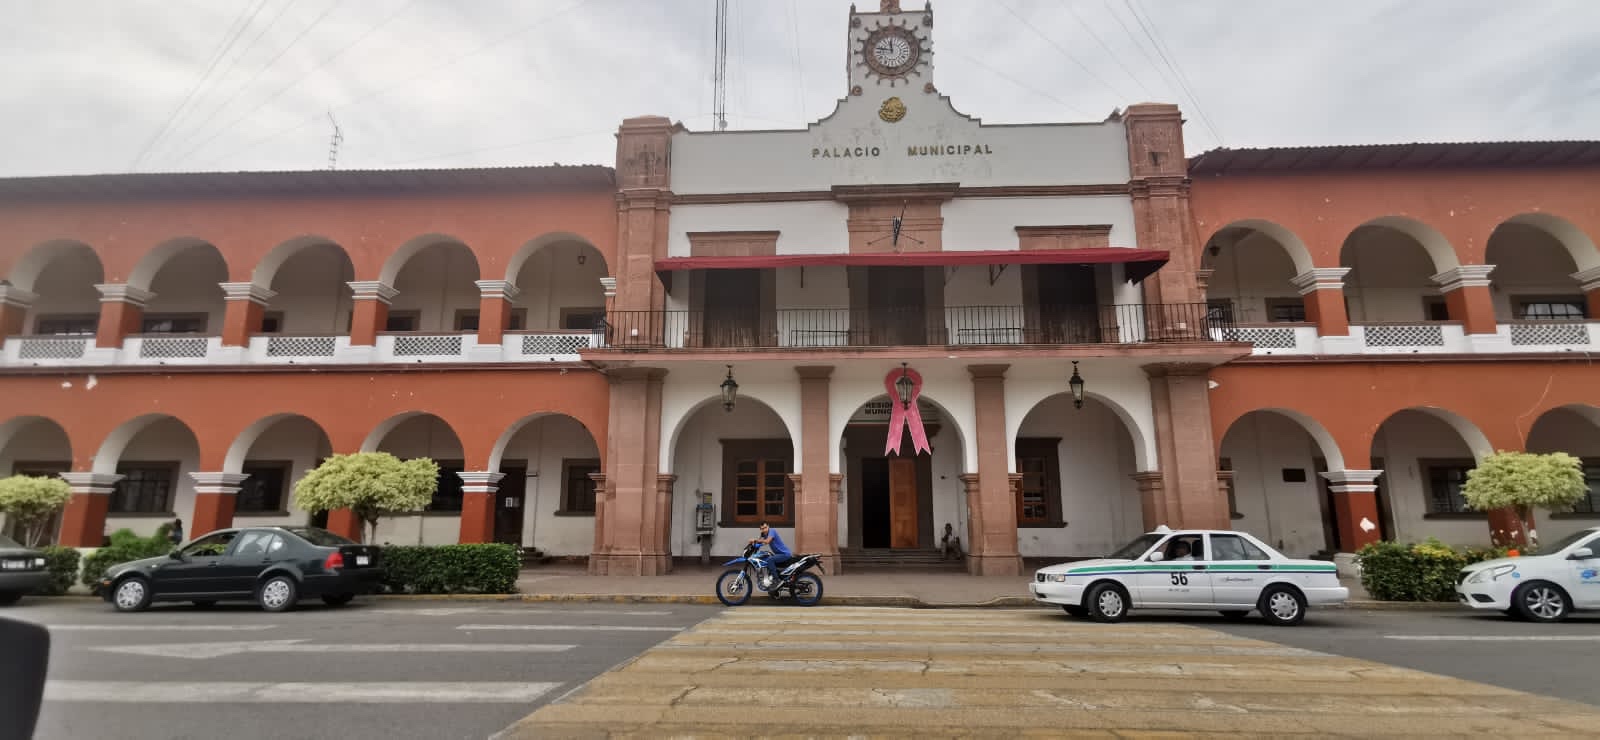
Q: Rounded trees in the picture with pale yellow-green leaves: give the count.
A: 3